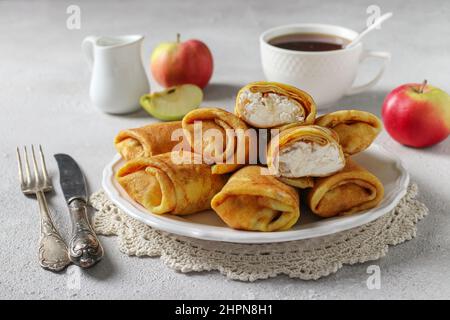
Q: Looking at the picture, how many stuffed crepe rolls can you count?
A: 8